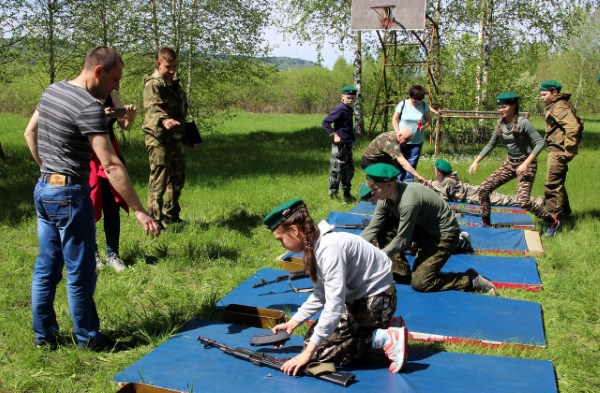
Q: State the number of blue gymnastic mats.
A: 6